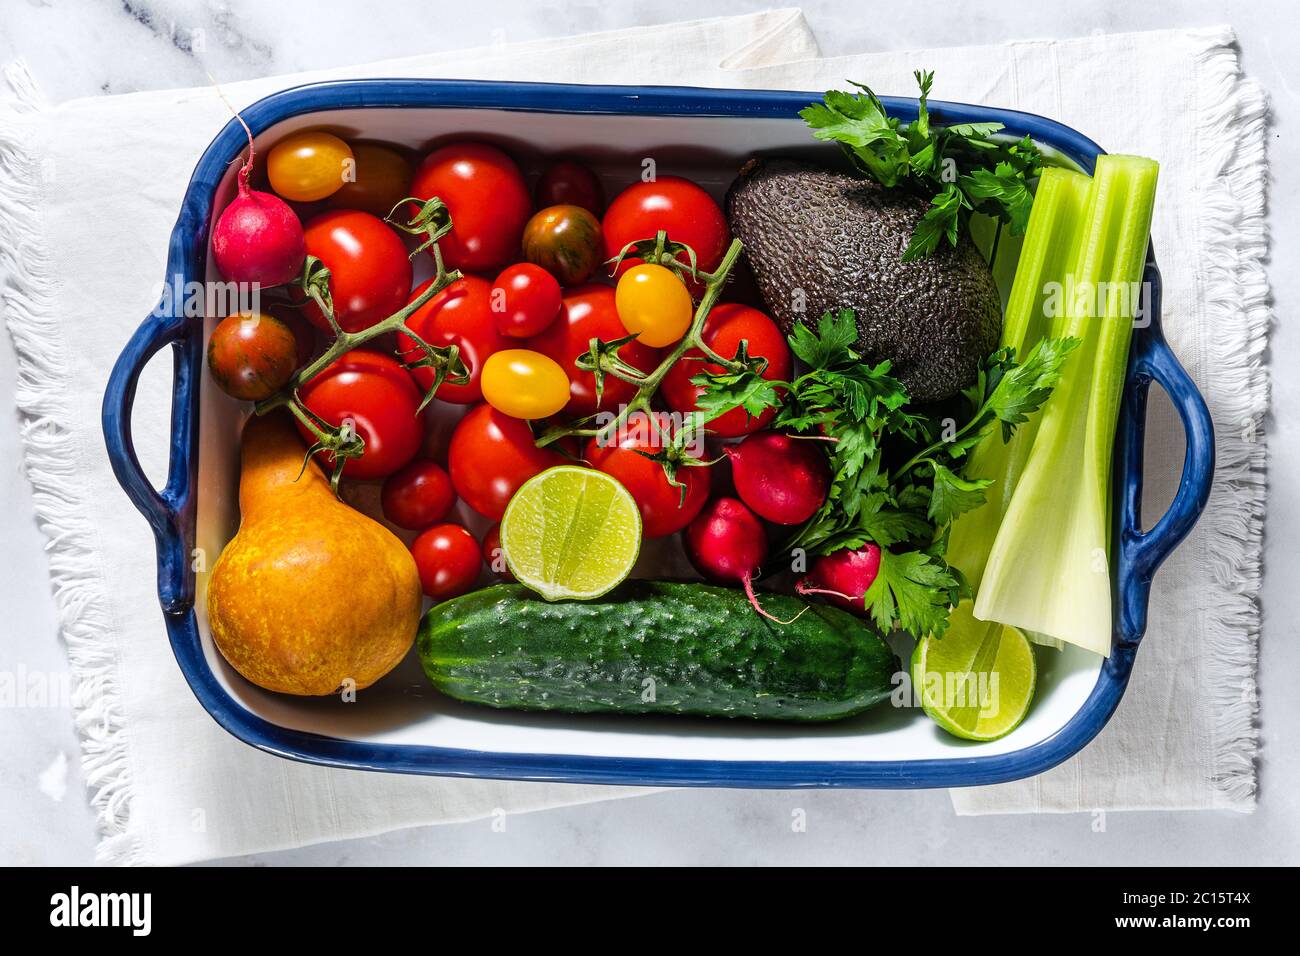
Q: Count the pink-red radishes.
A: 4